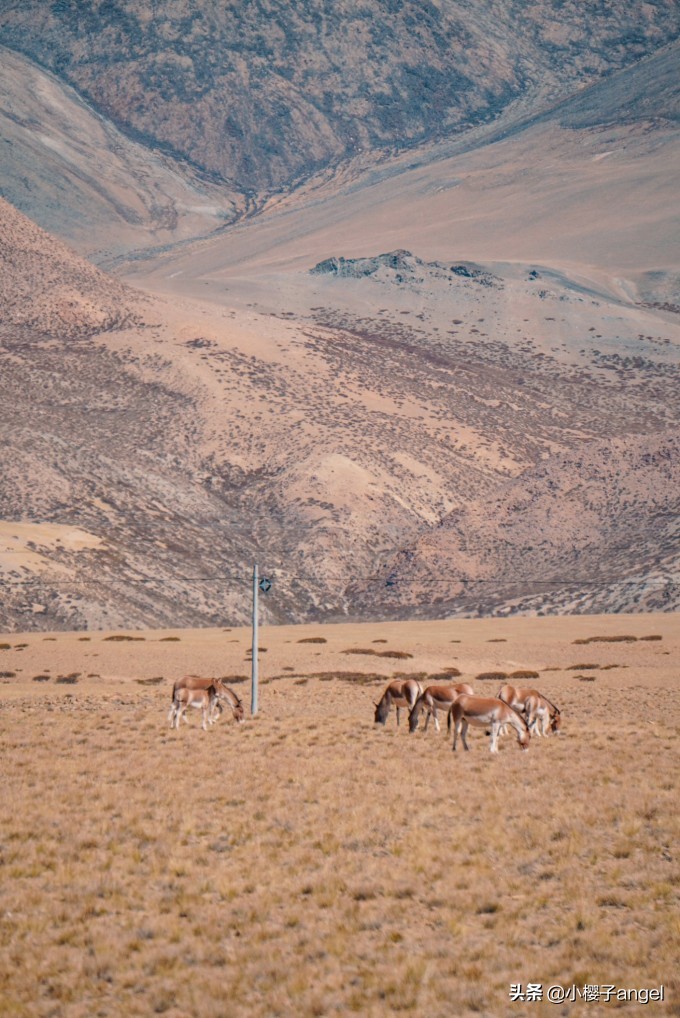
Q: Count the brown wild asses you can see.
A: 7